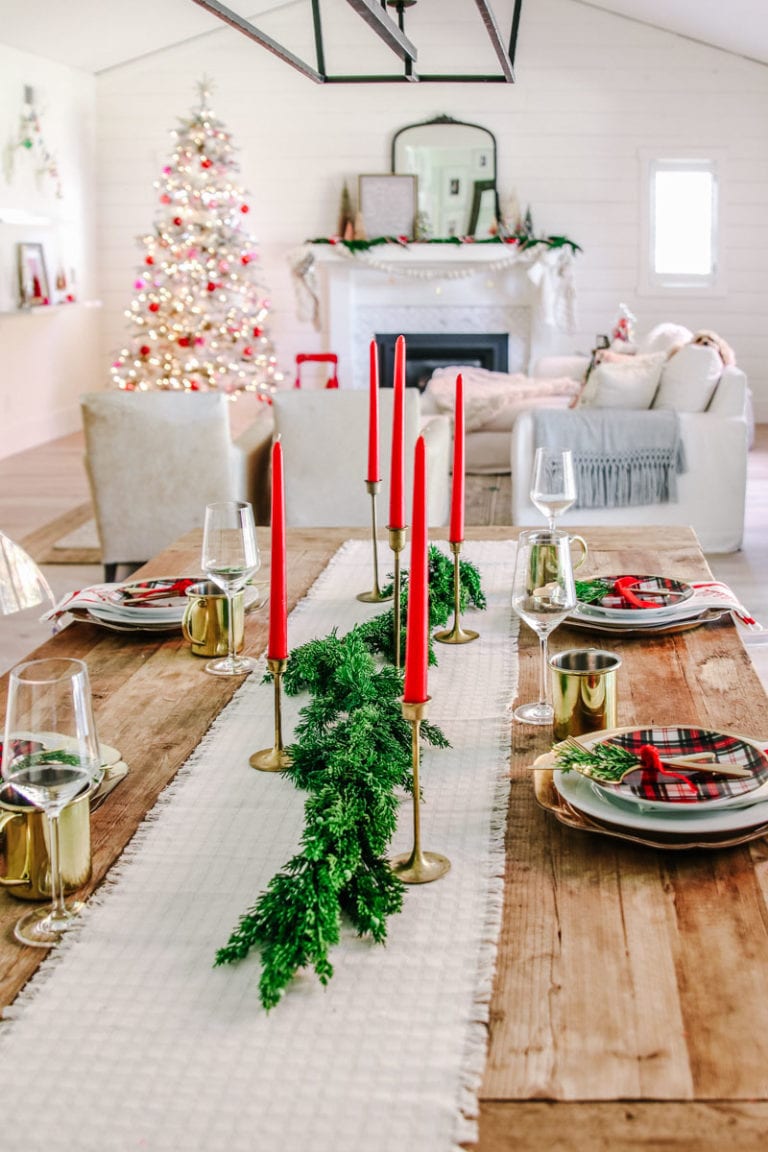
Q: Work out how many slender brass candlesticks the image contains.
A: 5